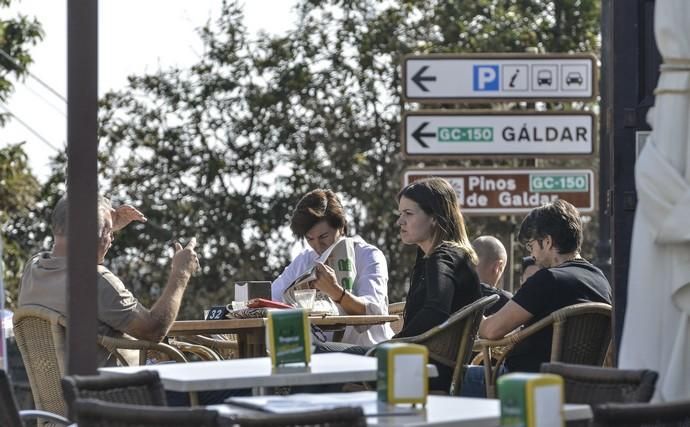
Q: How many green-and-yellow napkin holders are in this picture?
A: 3